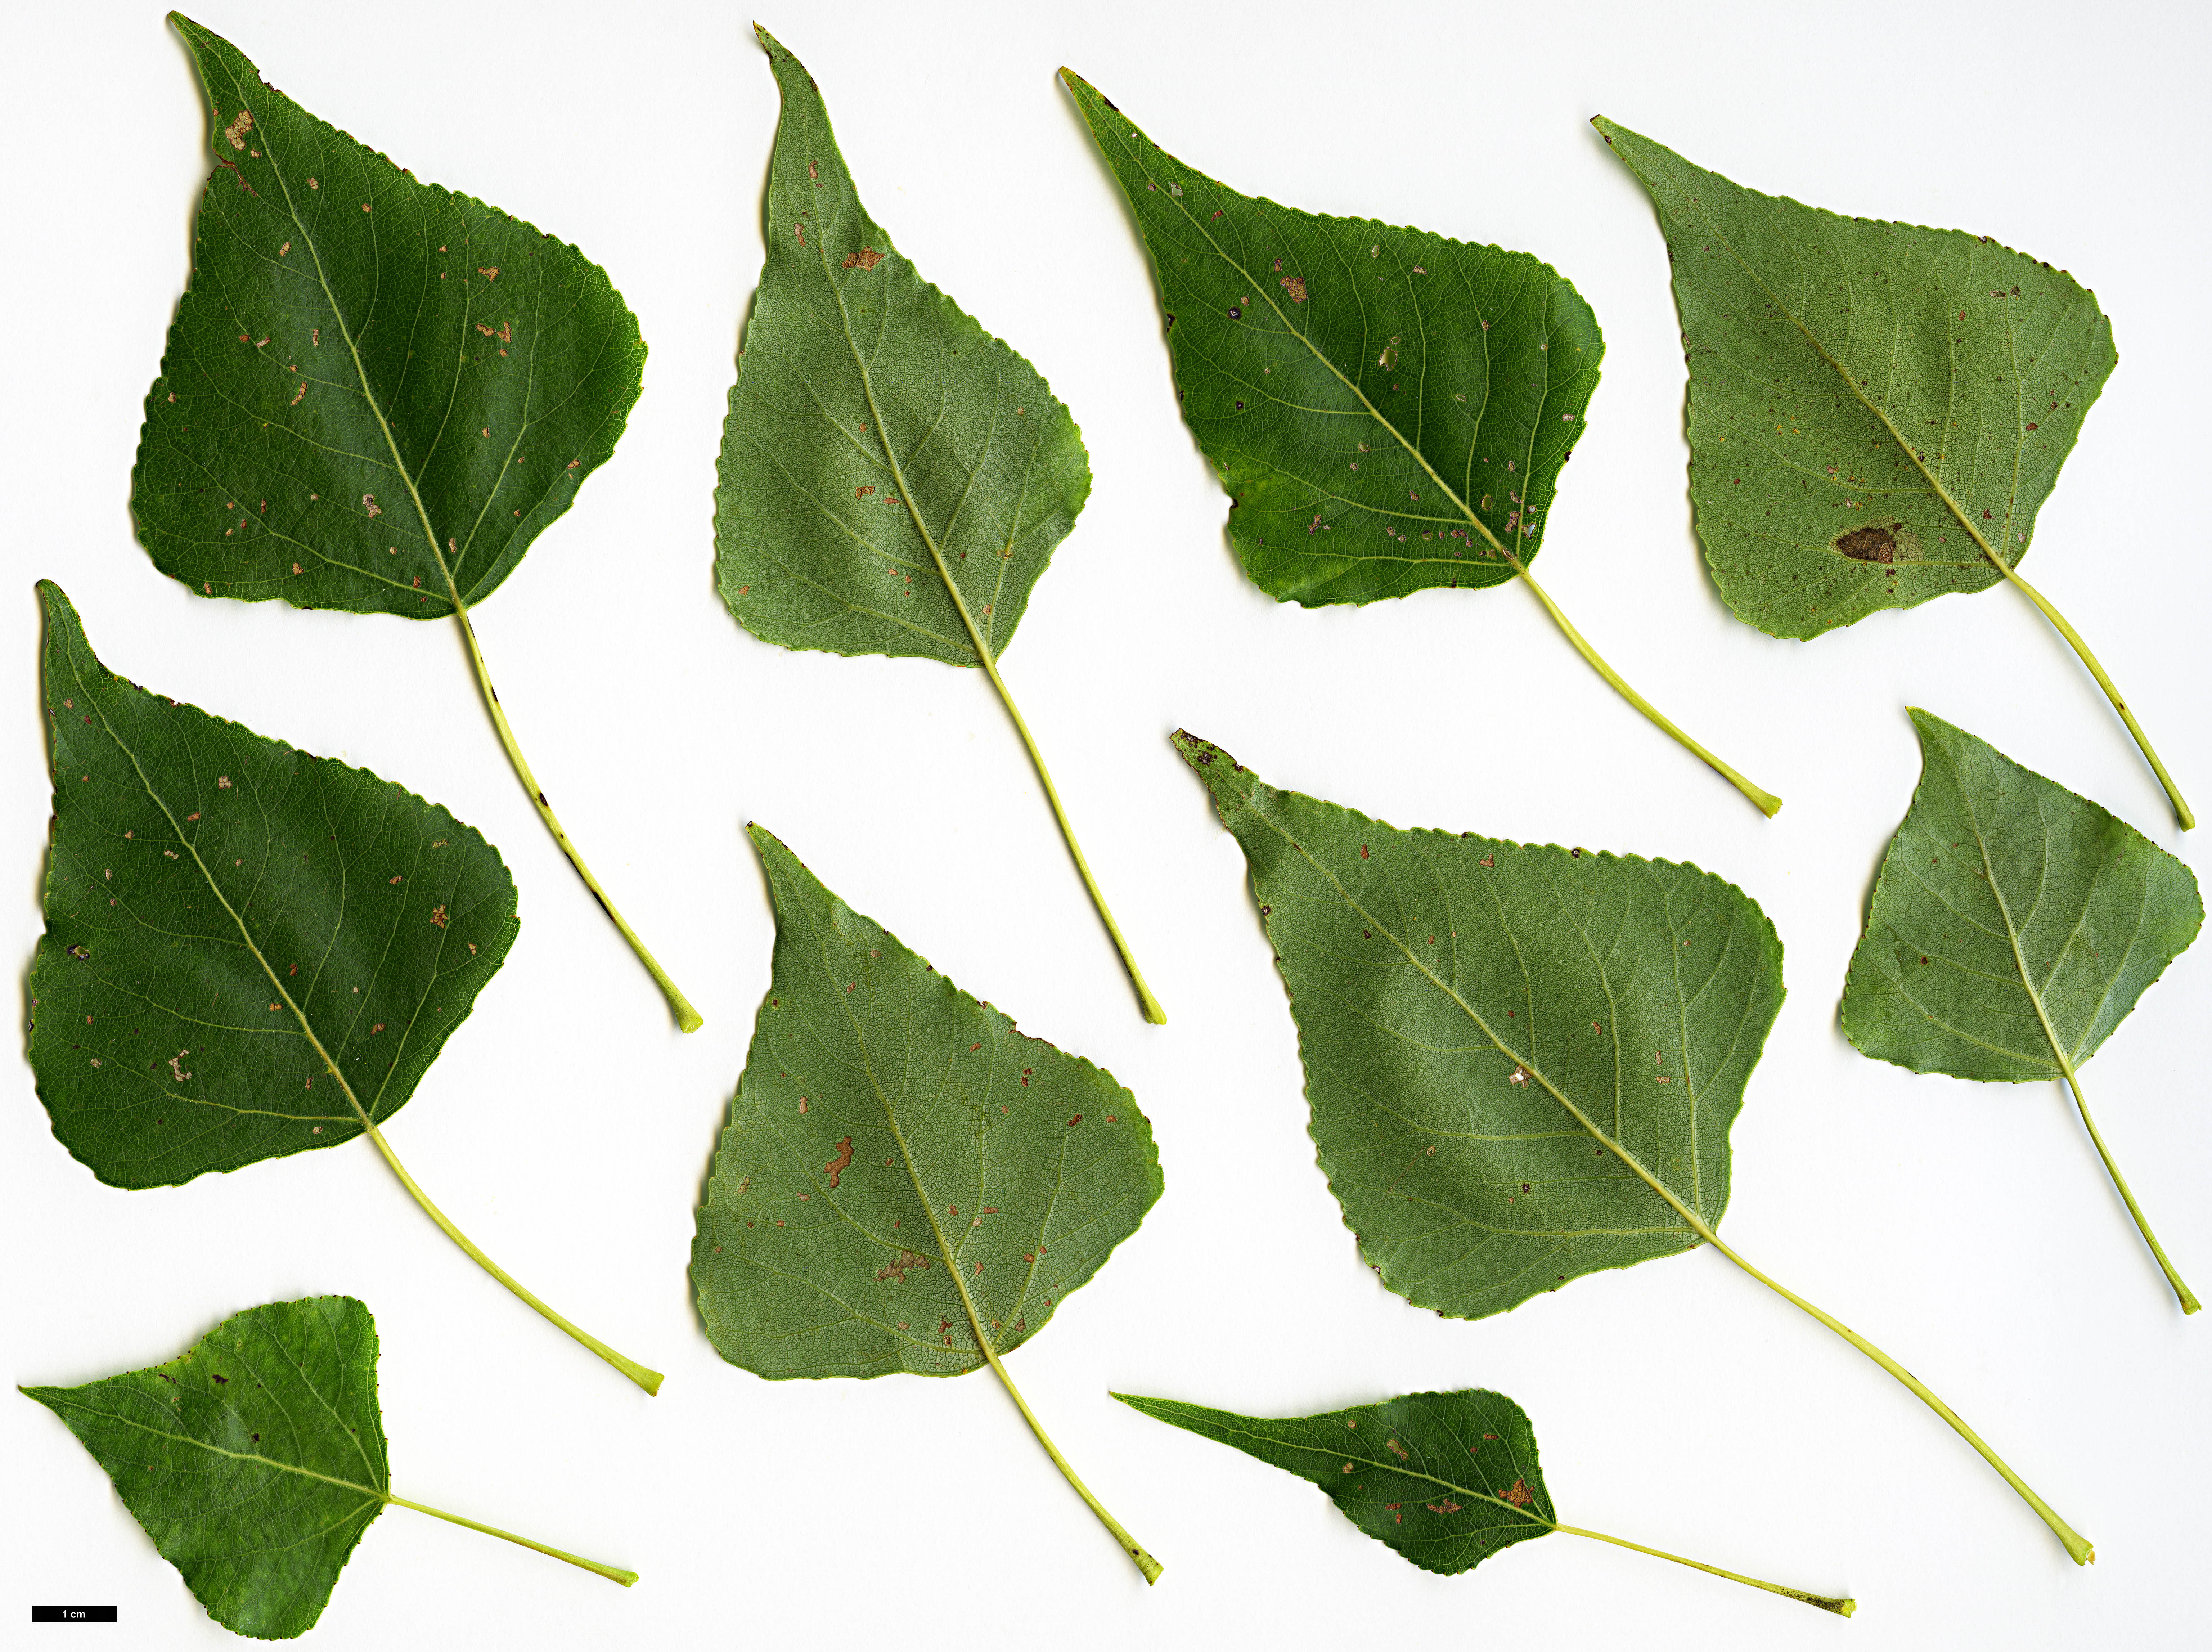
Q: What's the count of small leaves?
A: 3